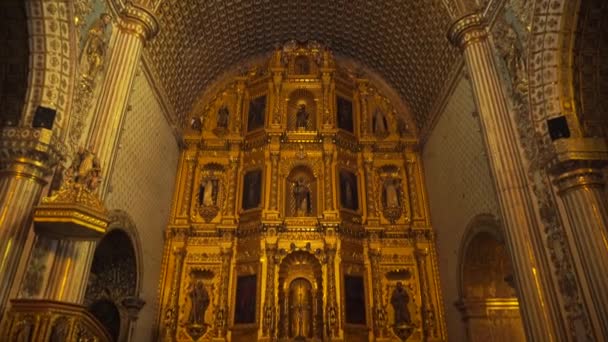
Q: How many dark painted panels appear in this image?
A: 6